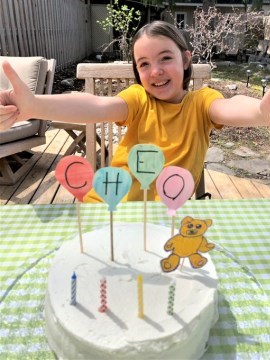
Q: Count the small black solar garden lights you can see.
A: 2